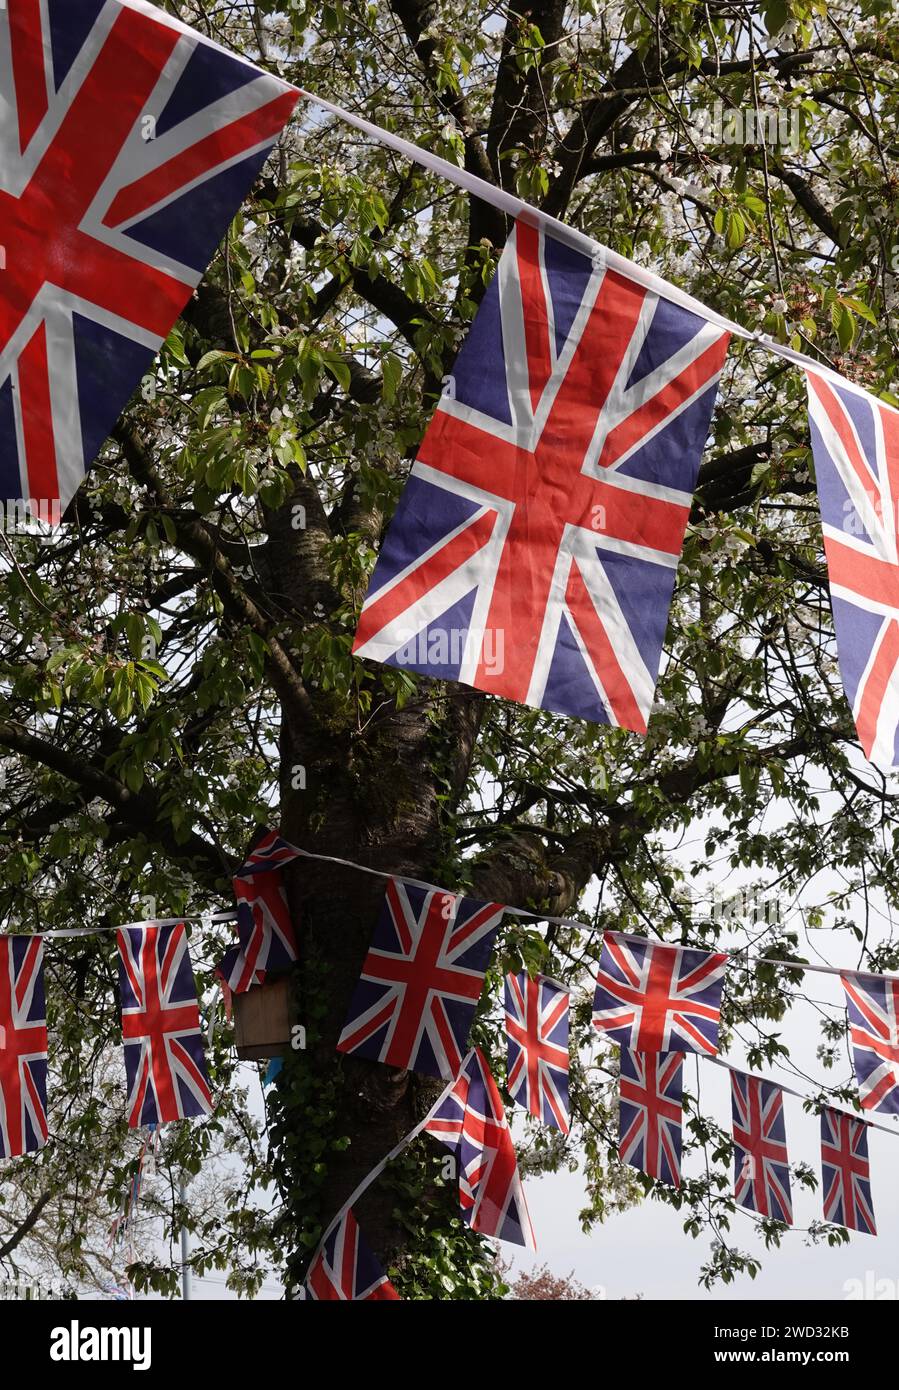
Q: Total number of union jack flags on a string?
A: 15